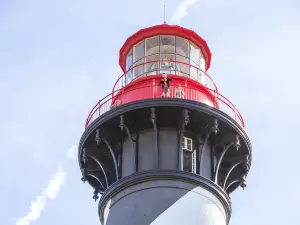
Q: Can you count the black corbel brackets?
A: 11